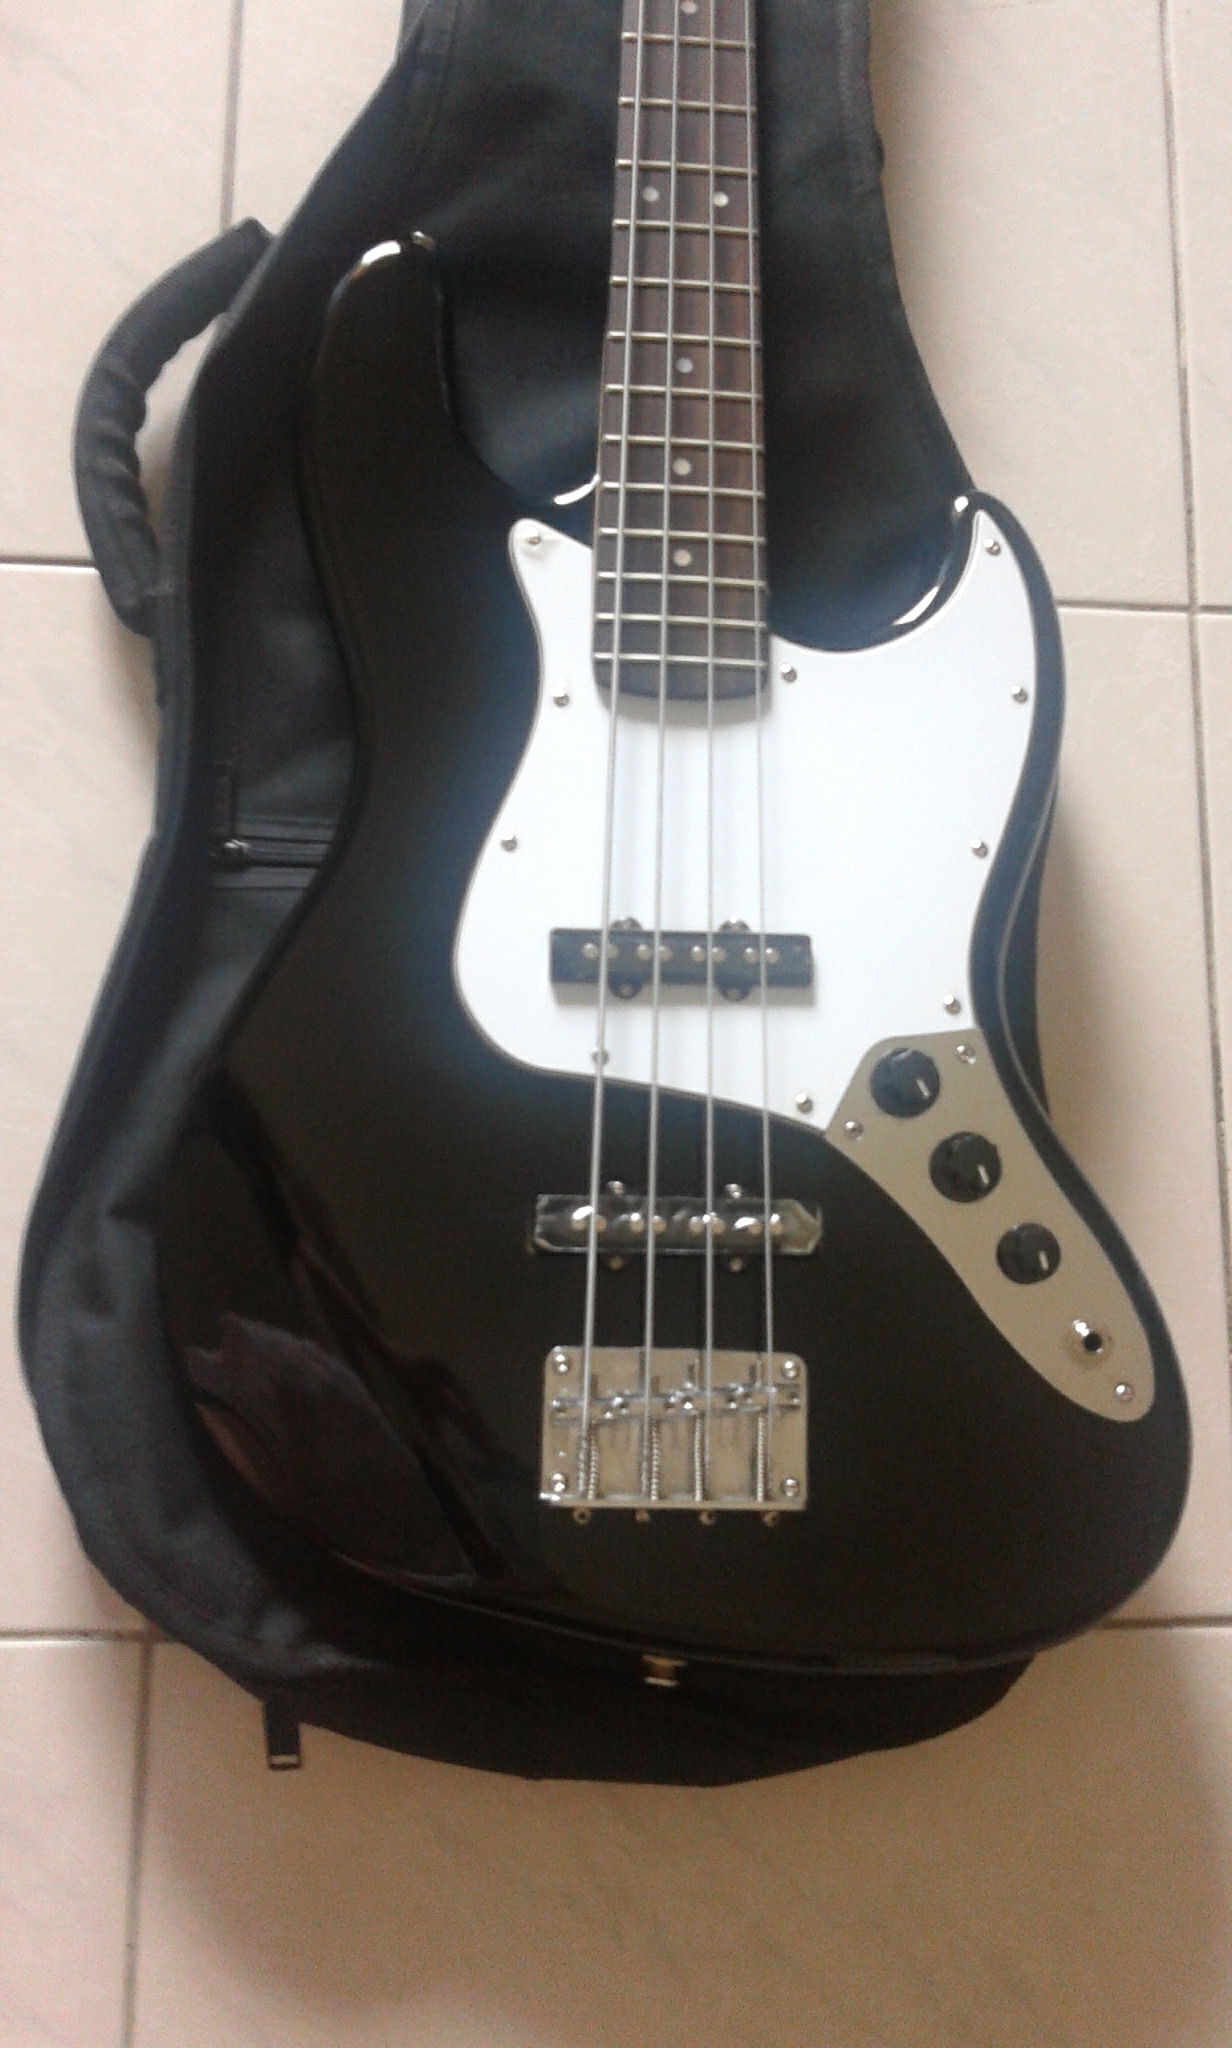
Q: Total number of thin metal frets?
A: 13